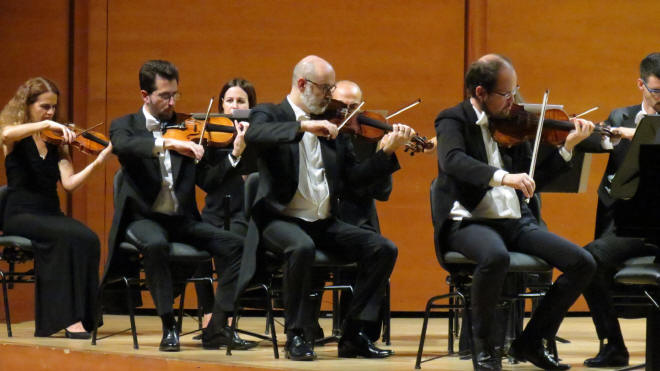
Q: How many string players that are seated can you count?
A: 7